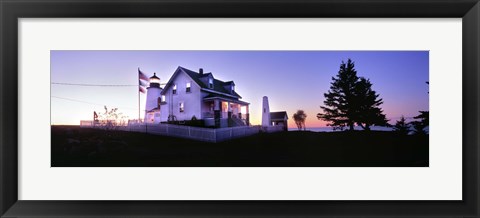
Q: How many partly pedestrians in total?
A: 0